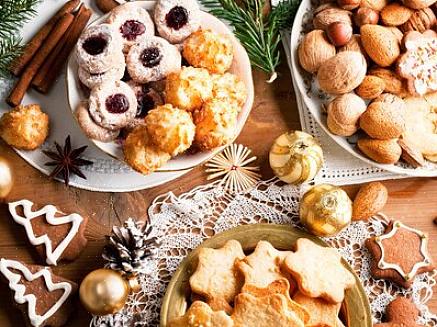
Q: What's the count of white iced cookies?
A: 4